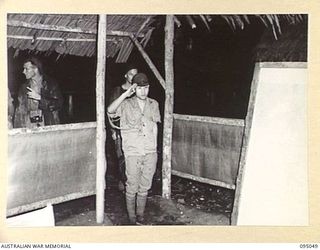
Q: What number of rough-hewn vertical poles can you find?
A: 2